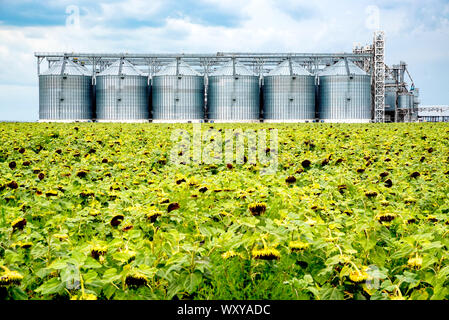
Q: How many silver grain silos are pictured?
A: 6